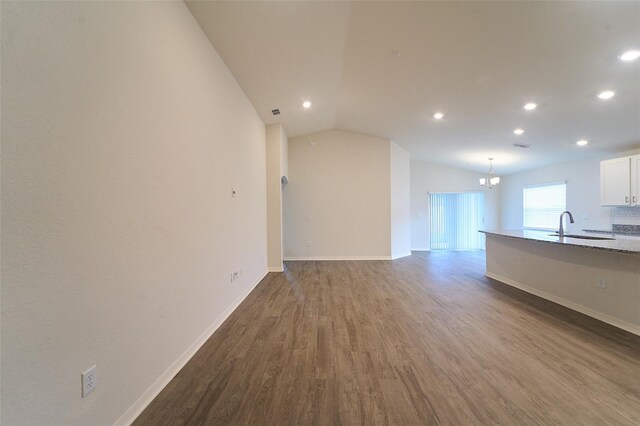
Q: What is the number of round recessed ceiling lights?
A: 7